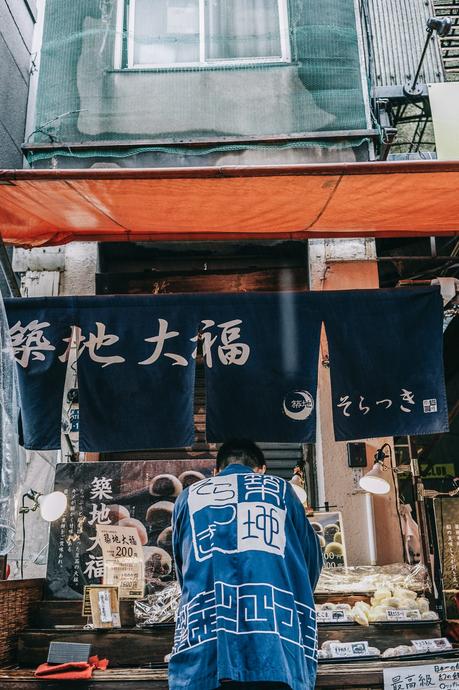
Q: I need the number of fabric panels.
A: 4